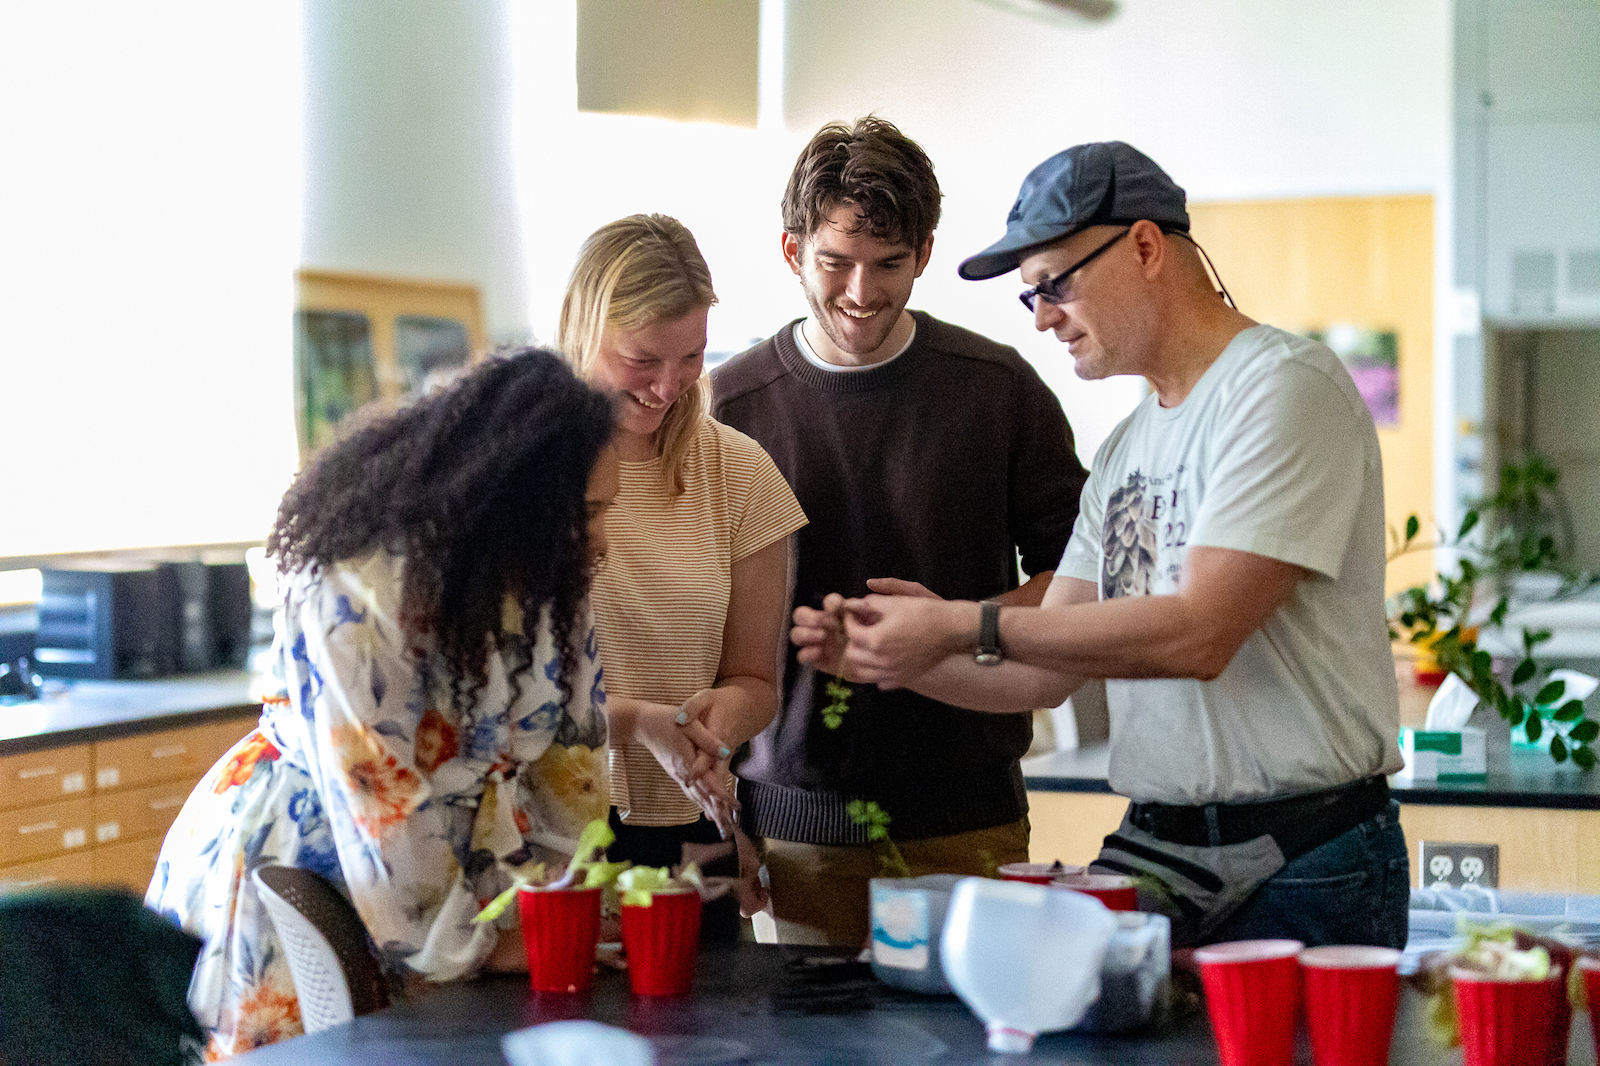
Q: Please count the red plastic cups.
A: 8